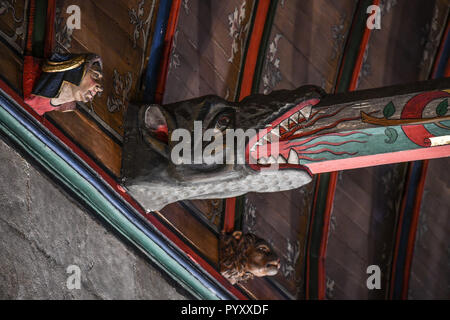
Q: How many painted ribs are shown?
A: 5